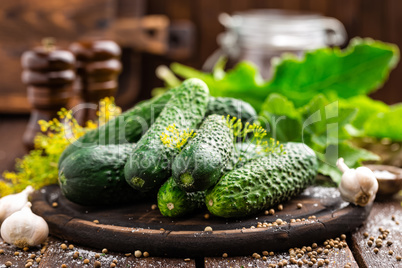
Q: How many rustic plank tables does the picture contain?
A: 1